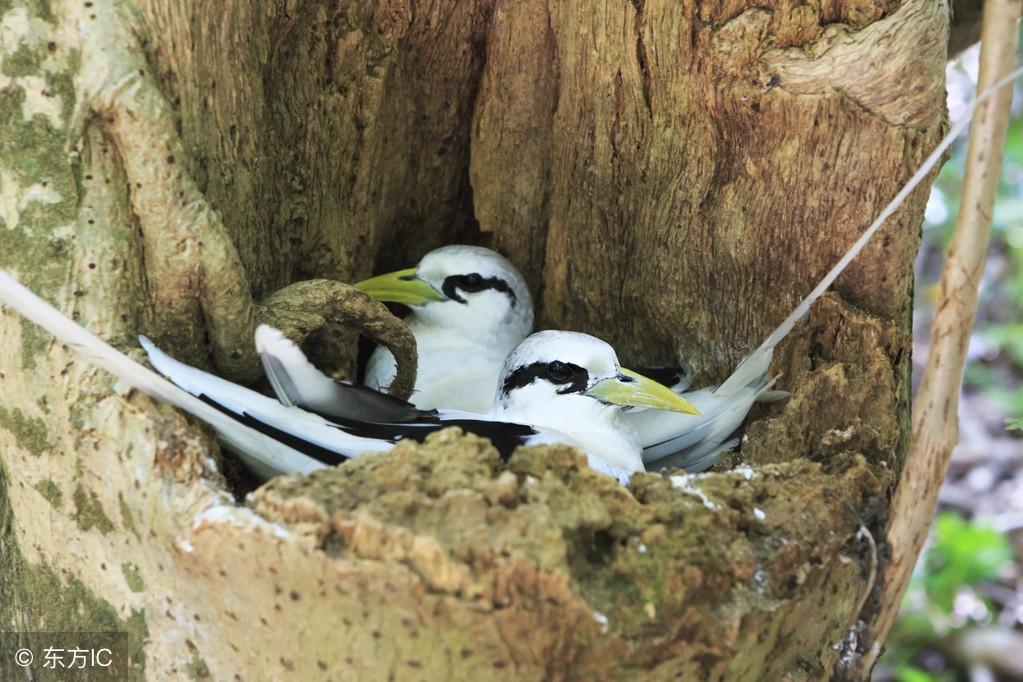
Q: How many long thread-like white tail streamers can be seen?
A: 2